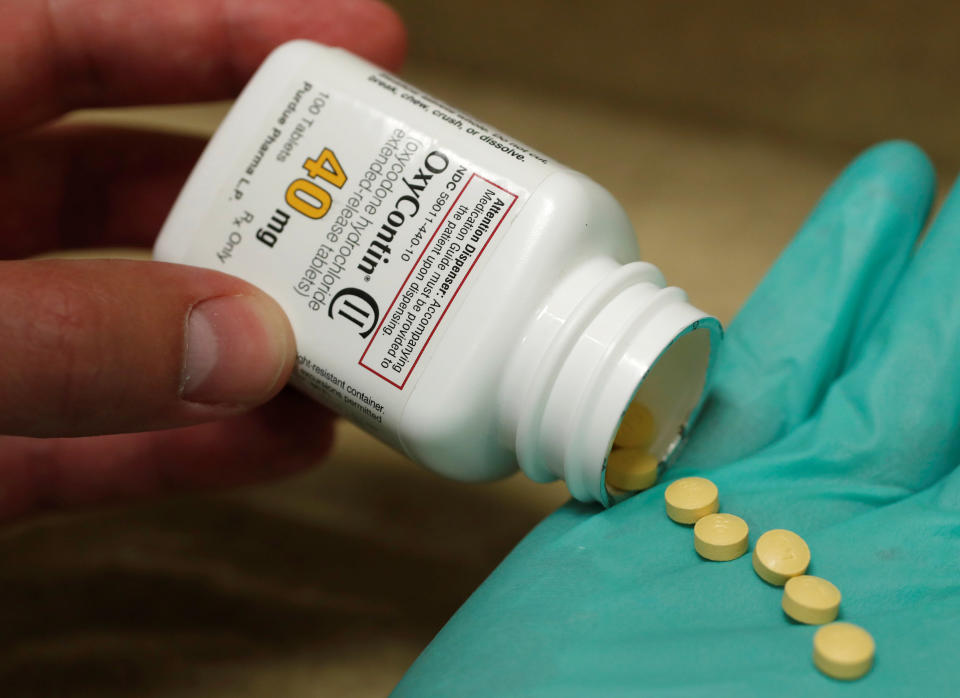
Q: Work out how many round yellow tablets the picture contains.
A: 7